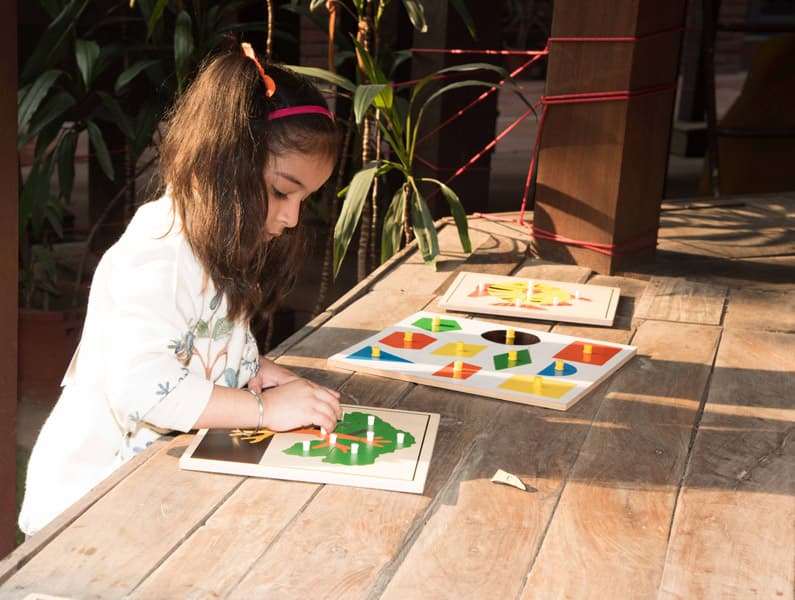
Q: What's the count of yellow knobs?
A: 10